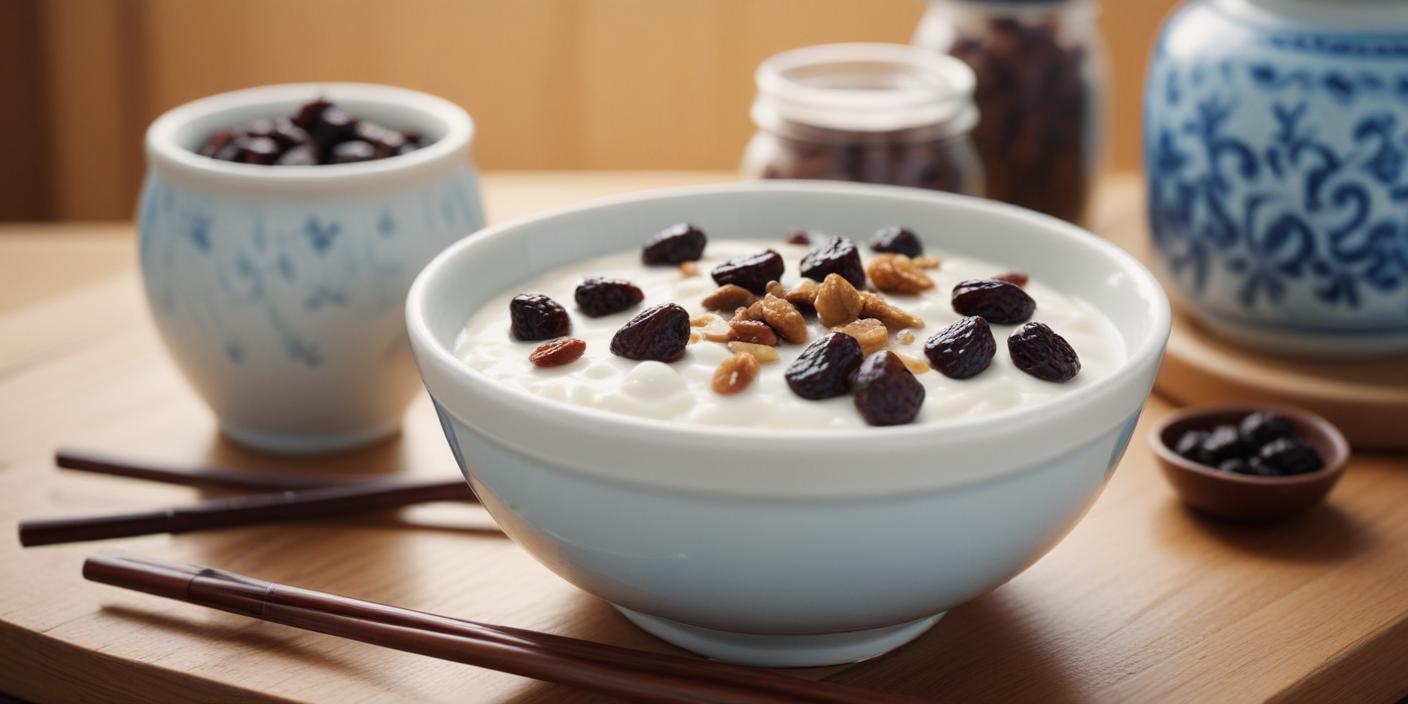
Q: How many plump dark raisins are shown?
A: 12